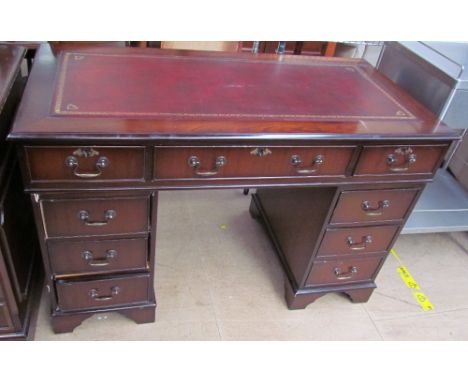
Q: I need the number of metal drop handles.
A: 10